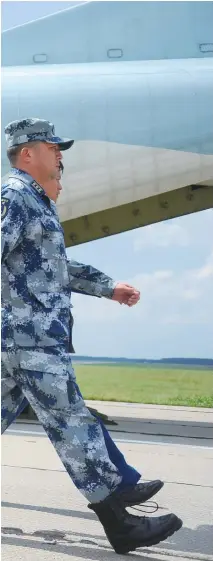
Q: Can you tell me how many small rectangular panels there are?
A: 3